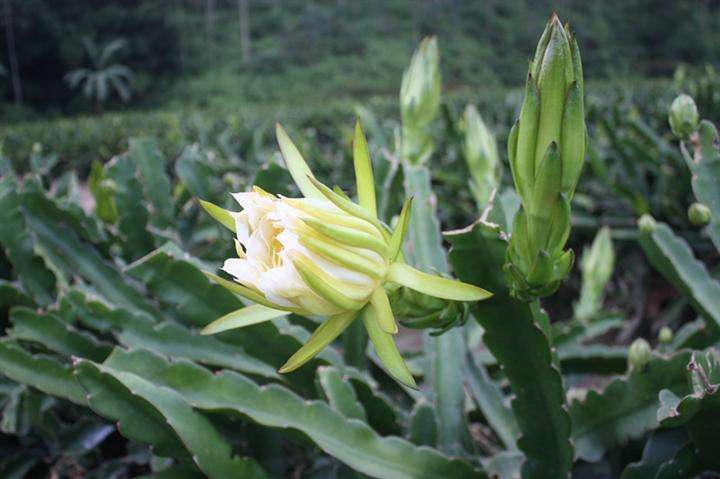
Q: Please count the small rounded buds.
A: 5